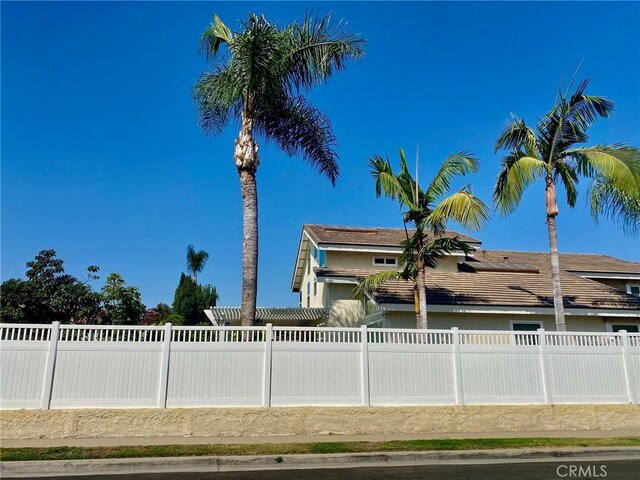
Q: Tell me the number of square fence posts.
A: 7